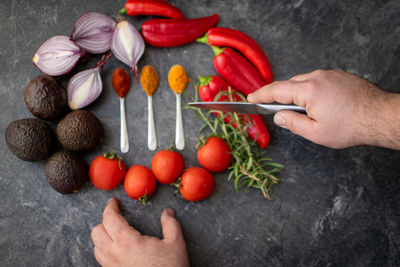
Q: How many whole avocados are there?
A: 4